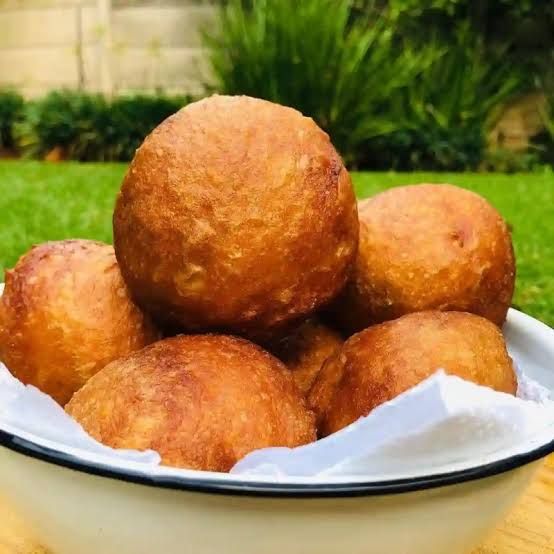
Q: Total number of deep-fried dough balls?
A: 6